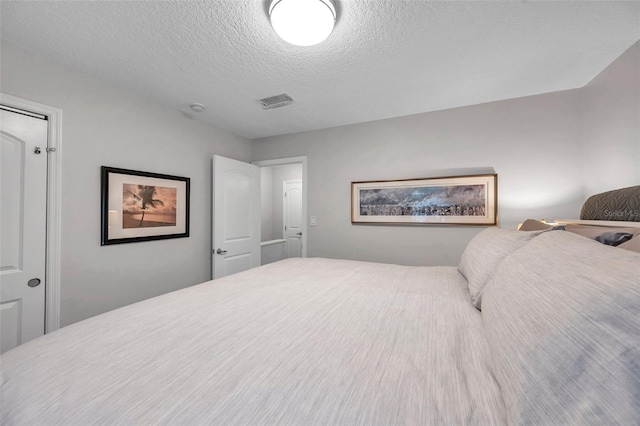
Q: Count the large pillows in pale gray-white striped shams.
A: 2